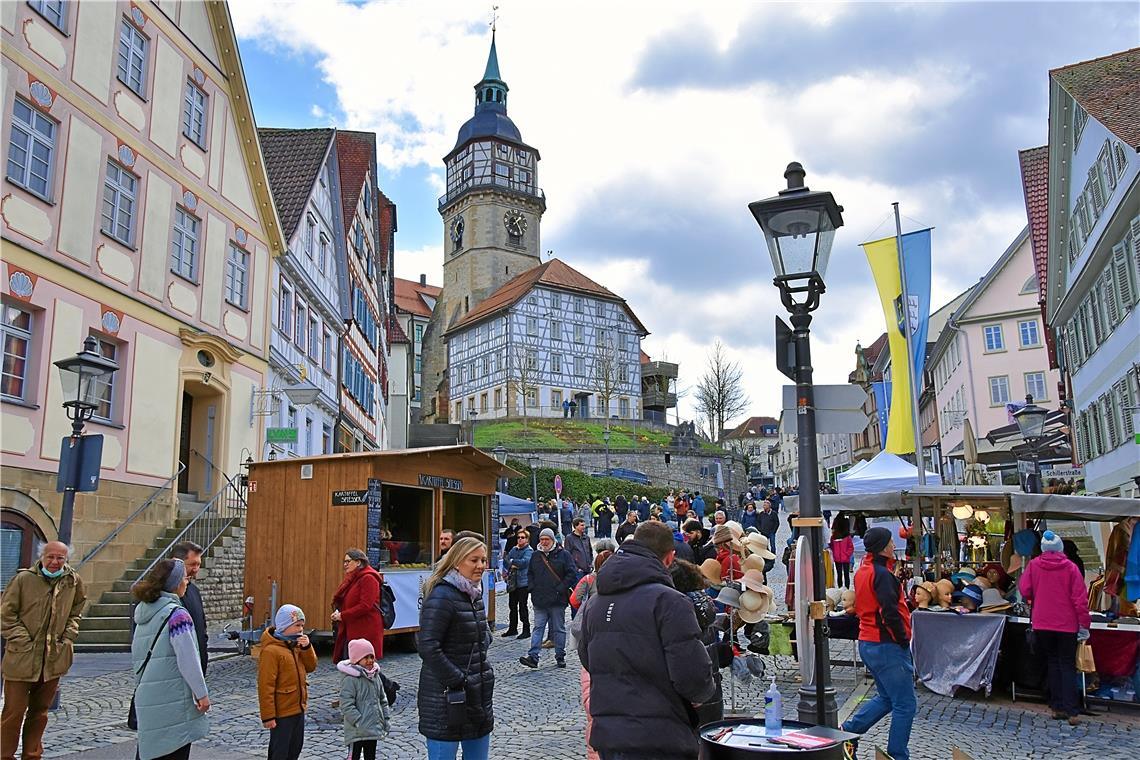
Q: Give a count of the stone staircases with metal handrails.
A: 1